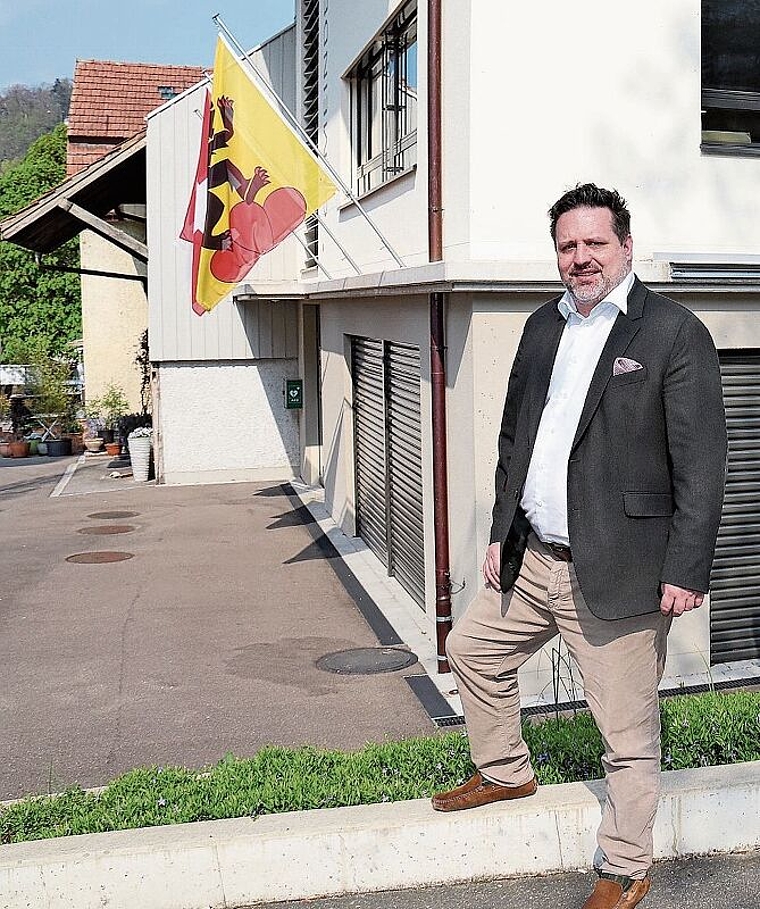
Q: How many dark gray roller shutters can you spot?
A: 3